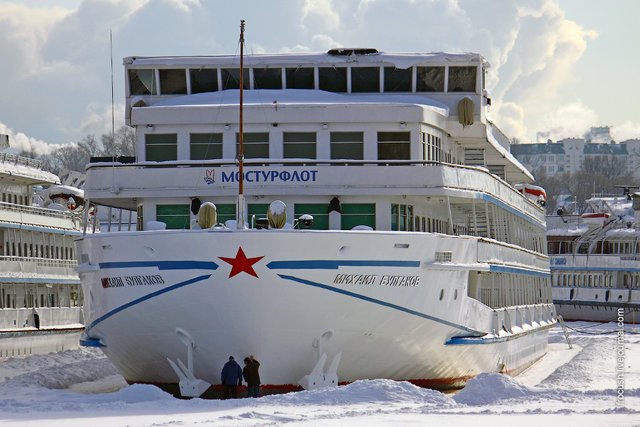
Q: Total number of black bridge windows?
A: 11